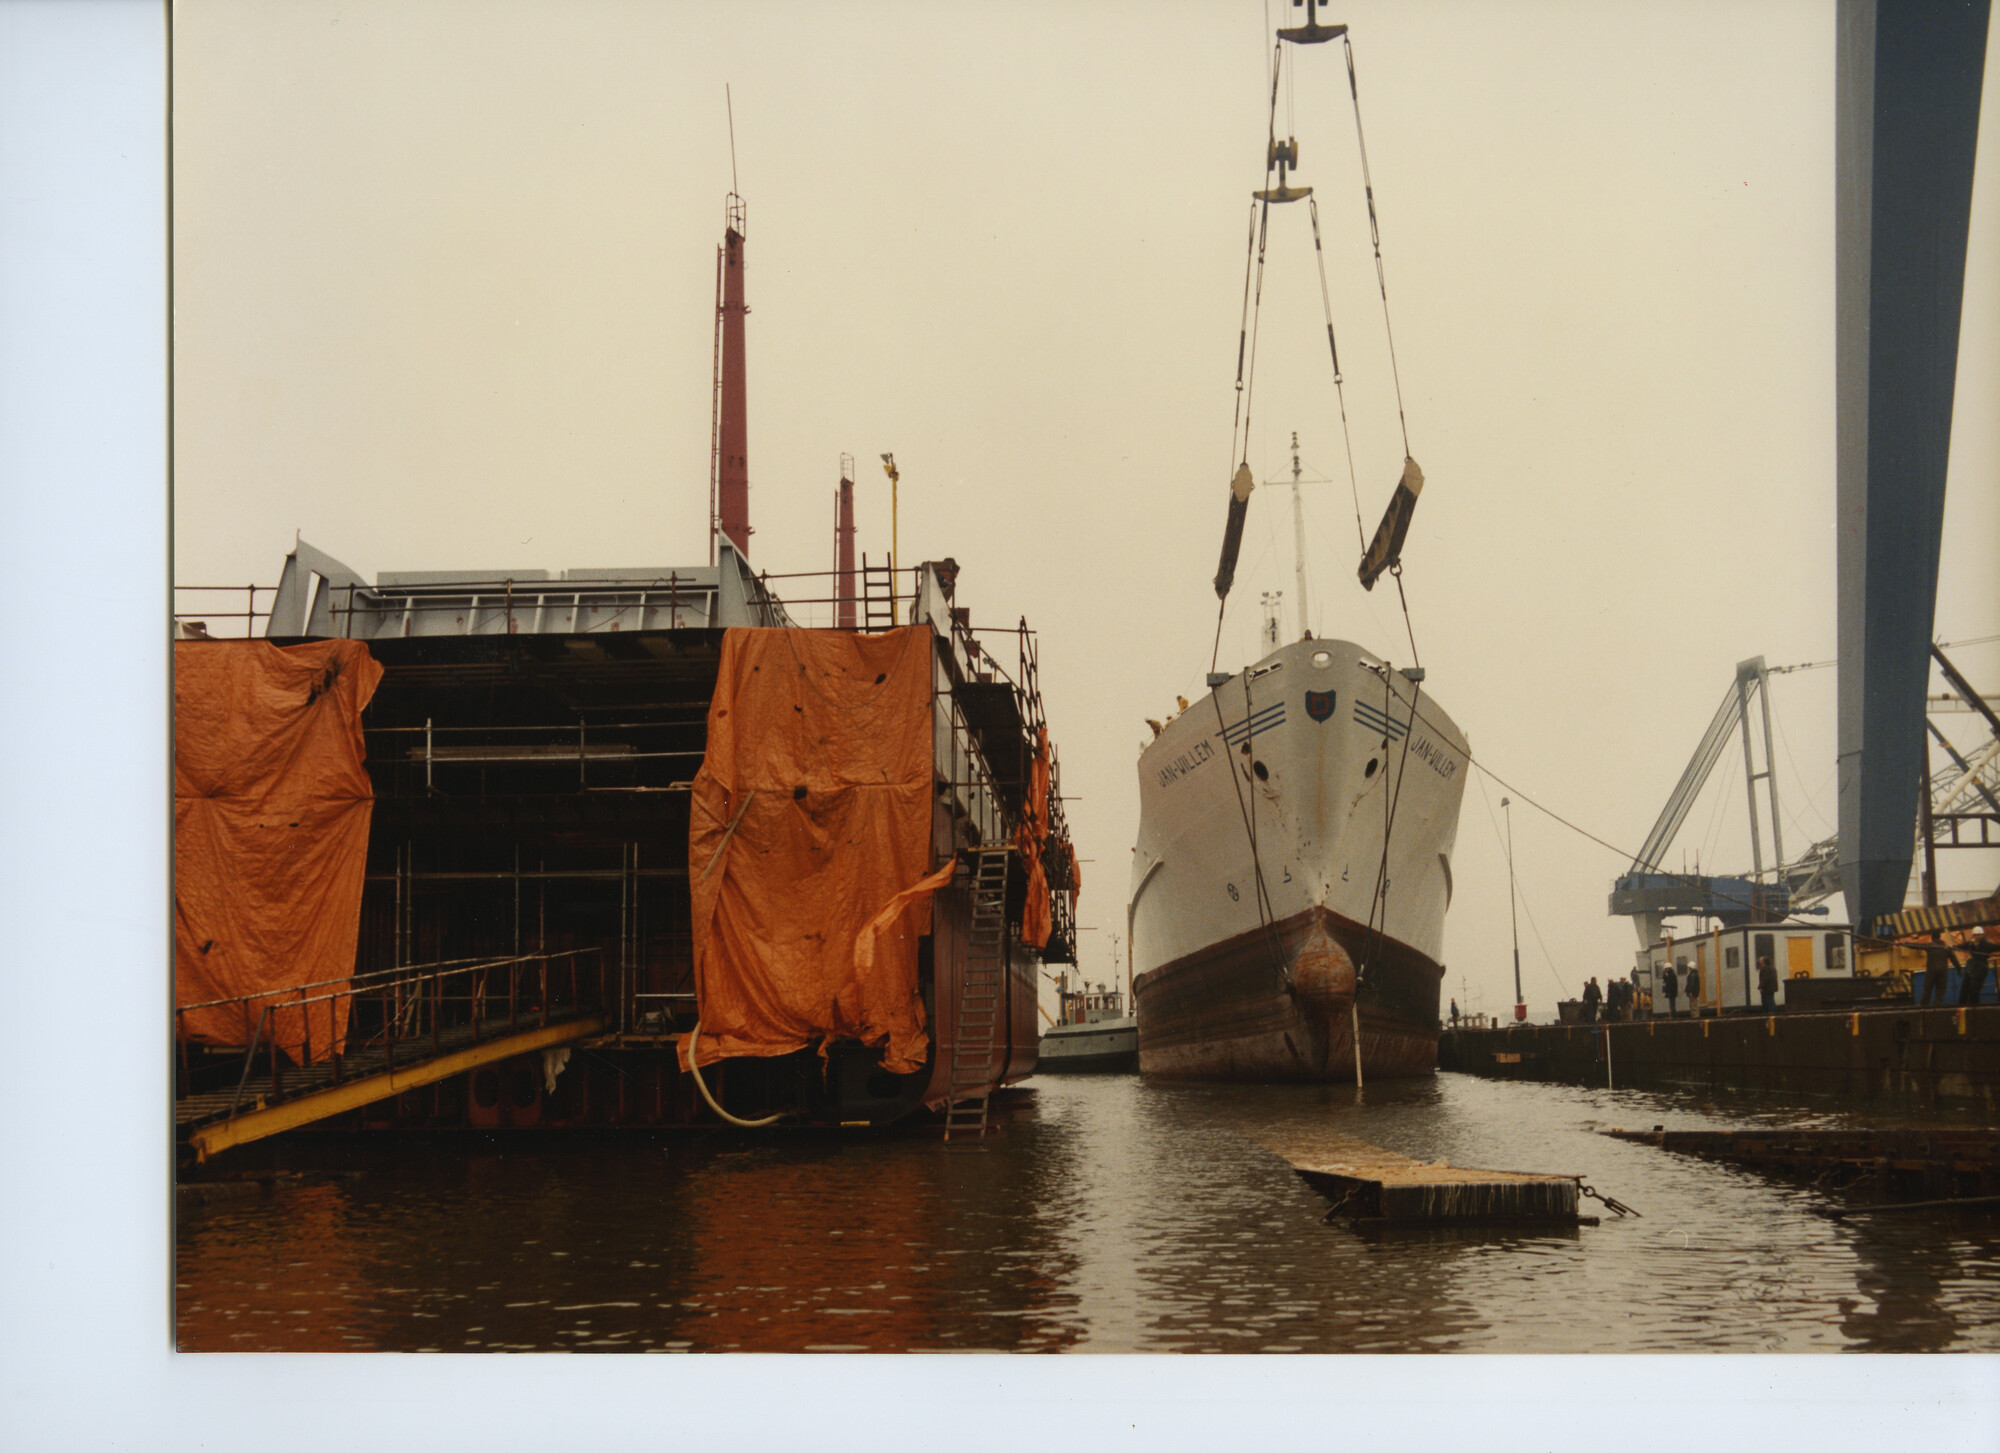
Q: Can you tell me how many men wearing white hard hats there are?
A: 3